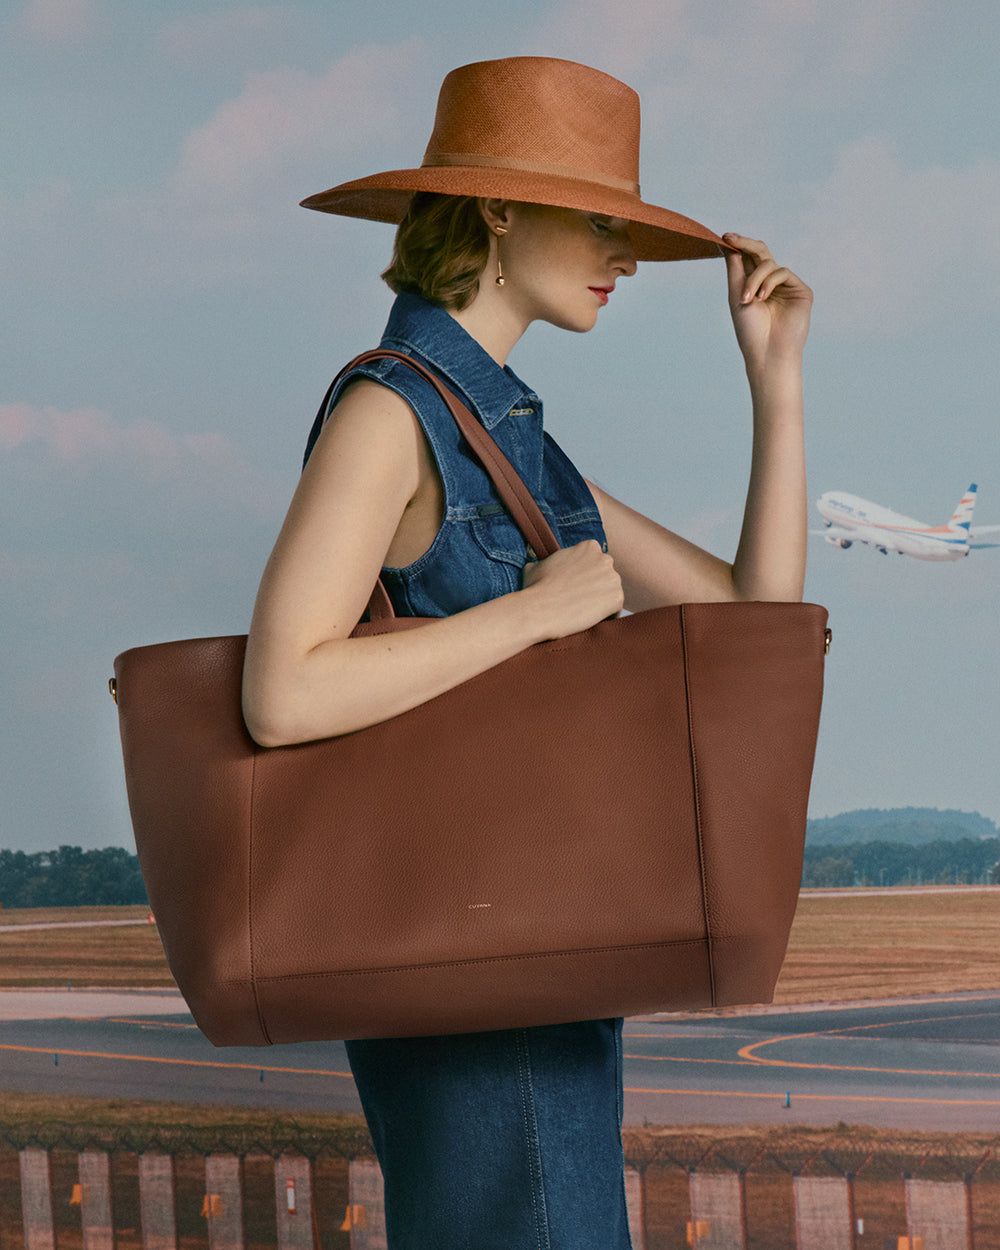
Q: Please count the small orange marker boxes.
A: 5